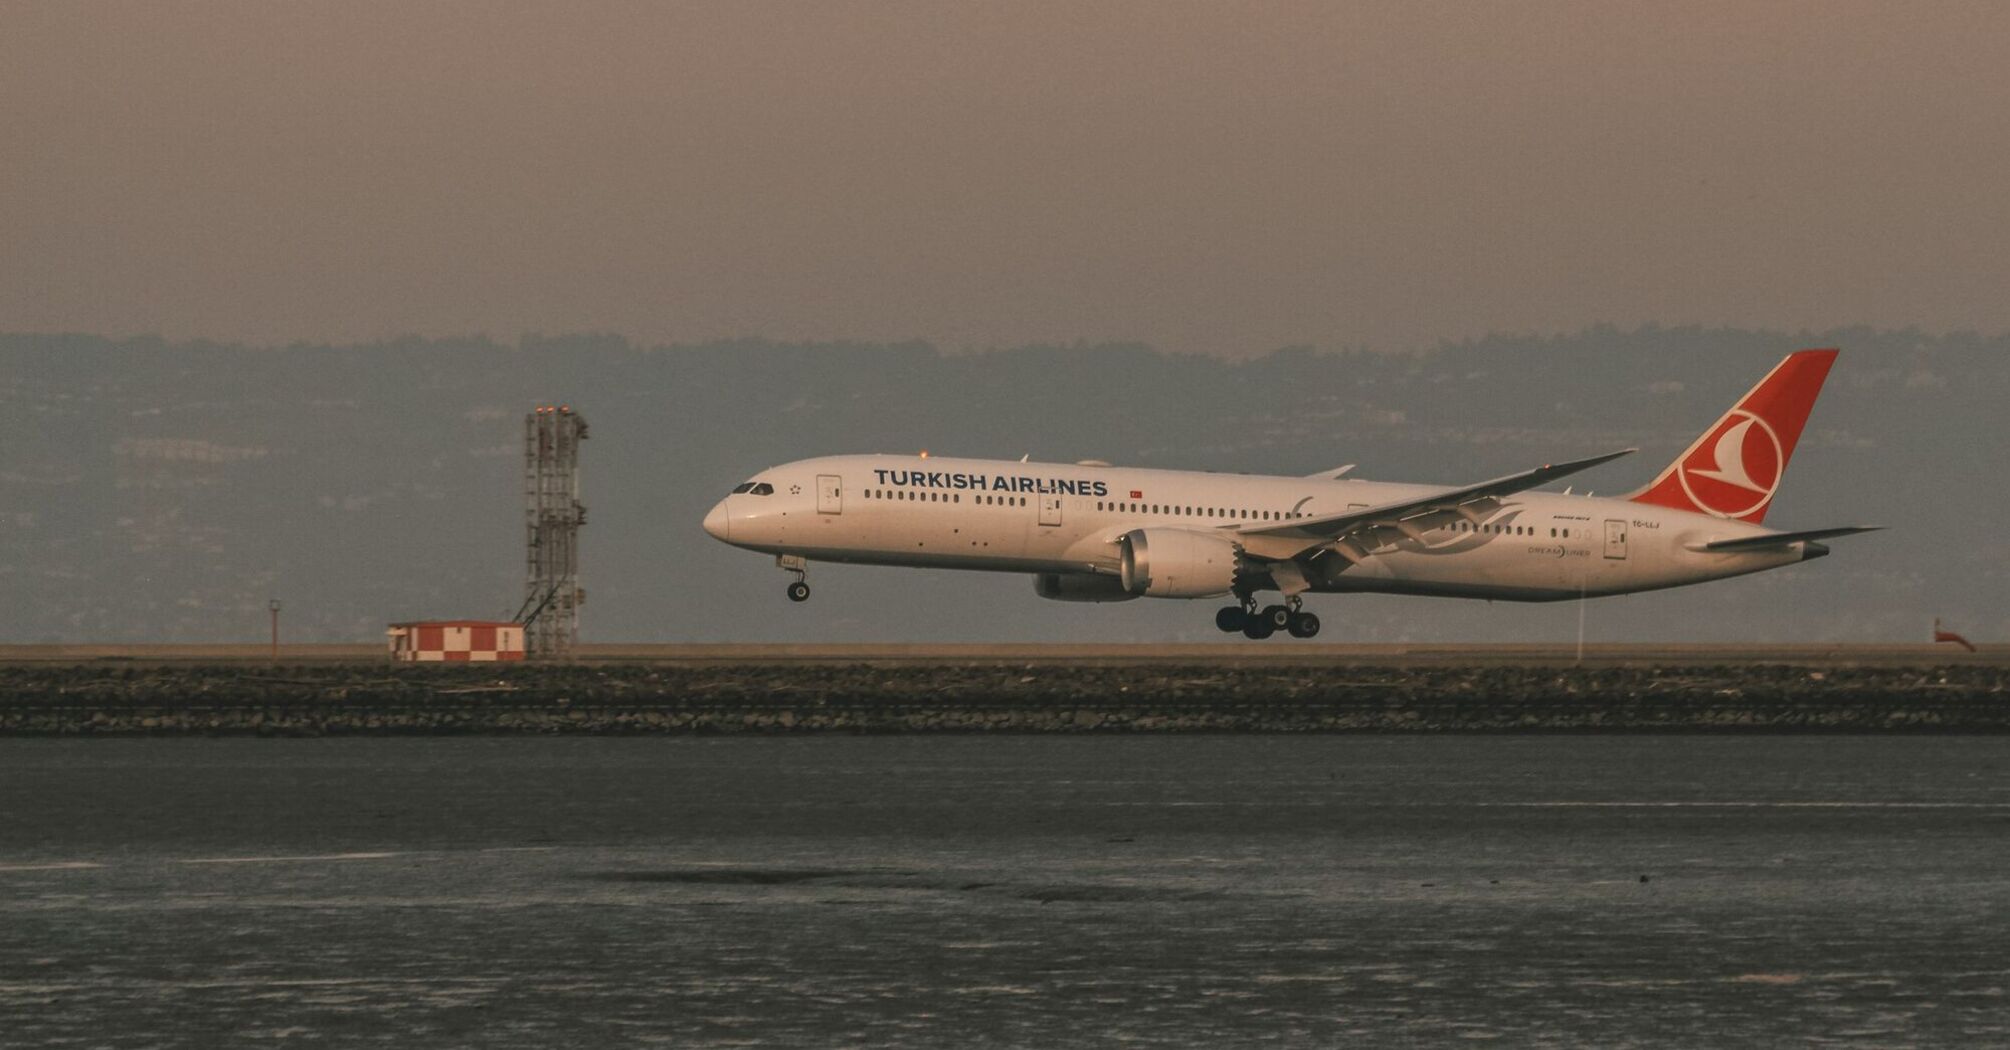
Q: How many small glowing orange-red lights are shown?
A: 5